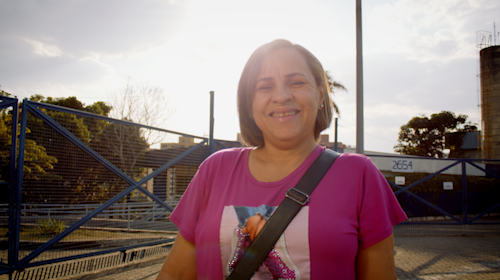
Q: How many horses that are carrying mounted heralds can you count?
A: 0